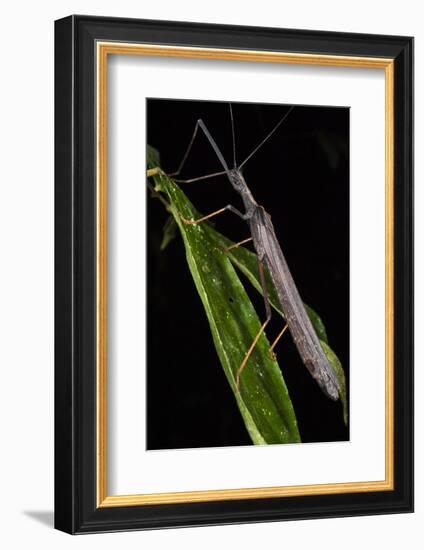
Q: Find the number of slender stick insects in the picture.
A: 1